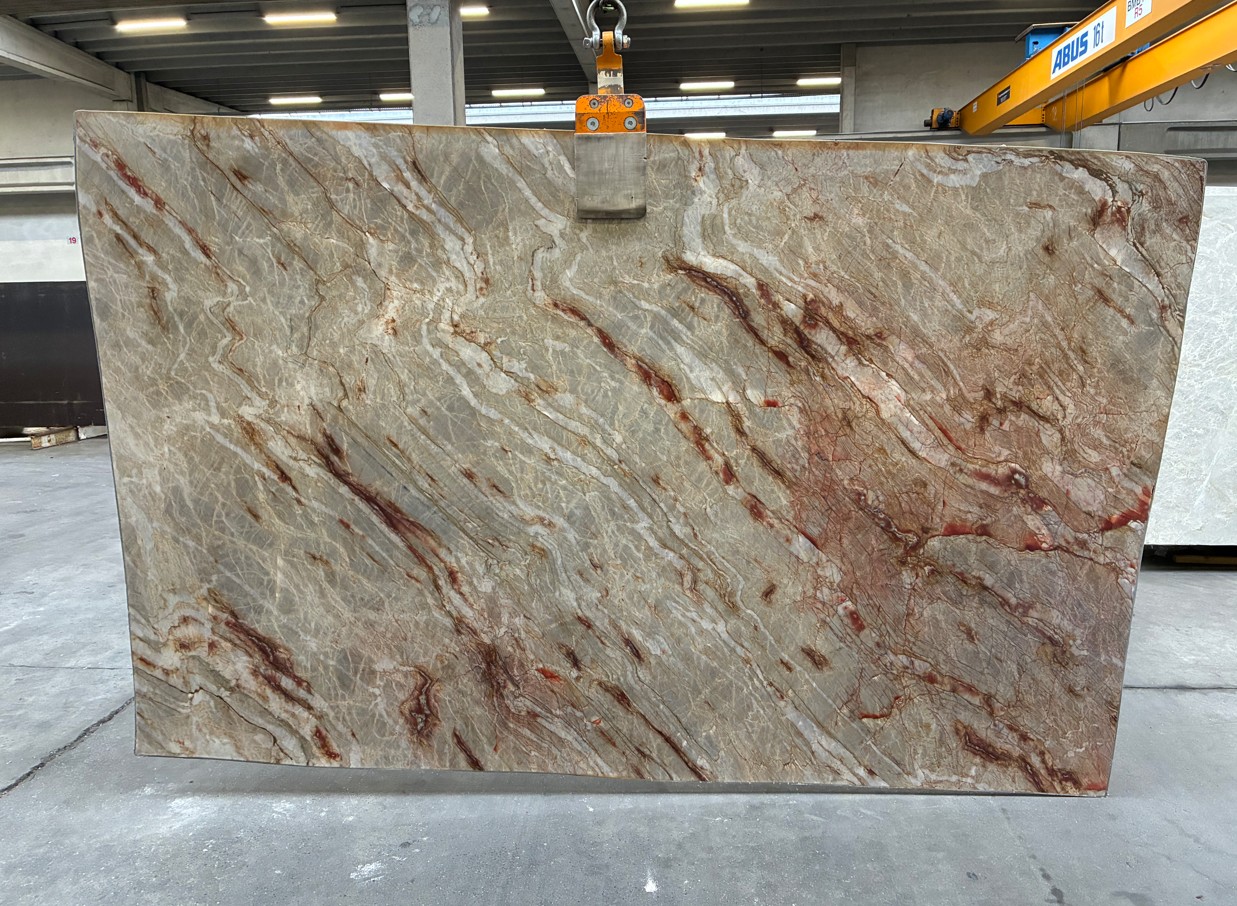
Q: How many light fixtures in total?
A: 11